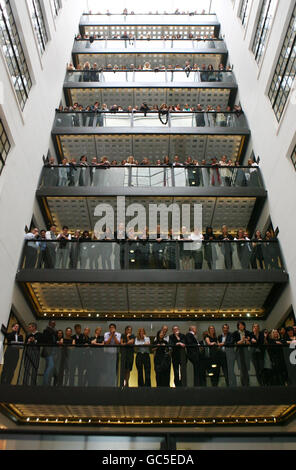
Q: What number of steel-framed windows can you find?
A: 8